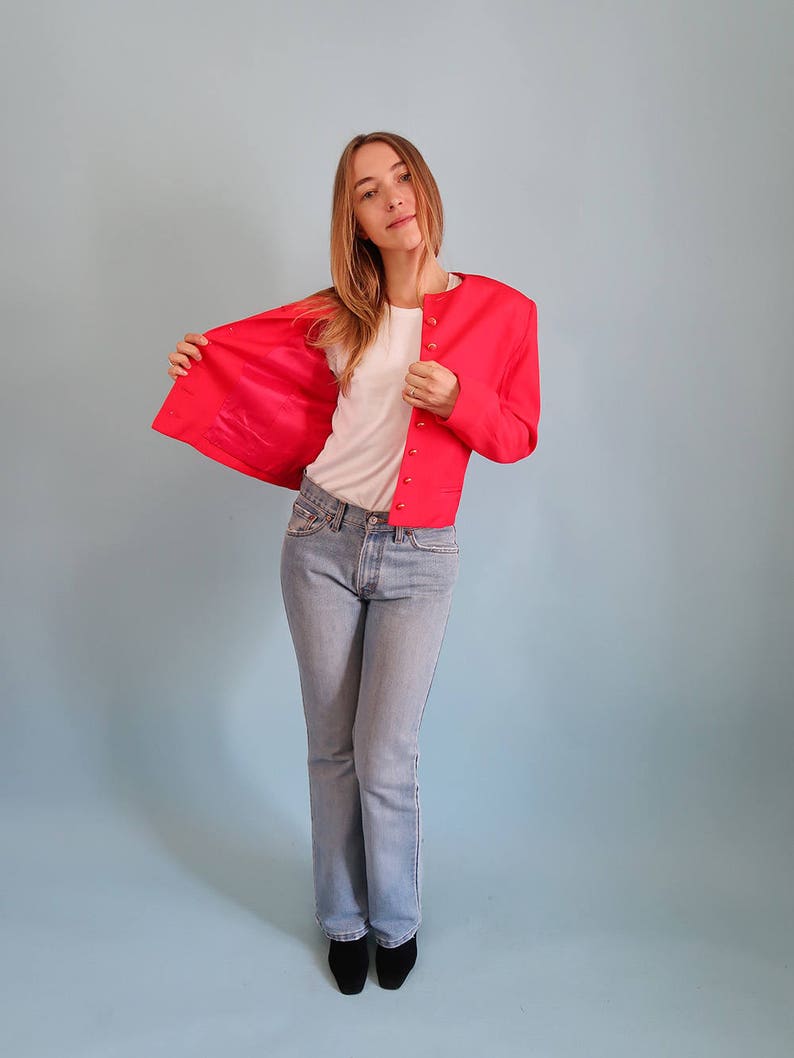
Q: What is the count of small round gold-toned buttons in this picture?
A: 6